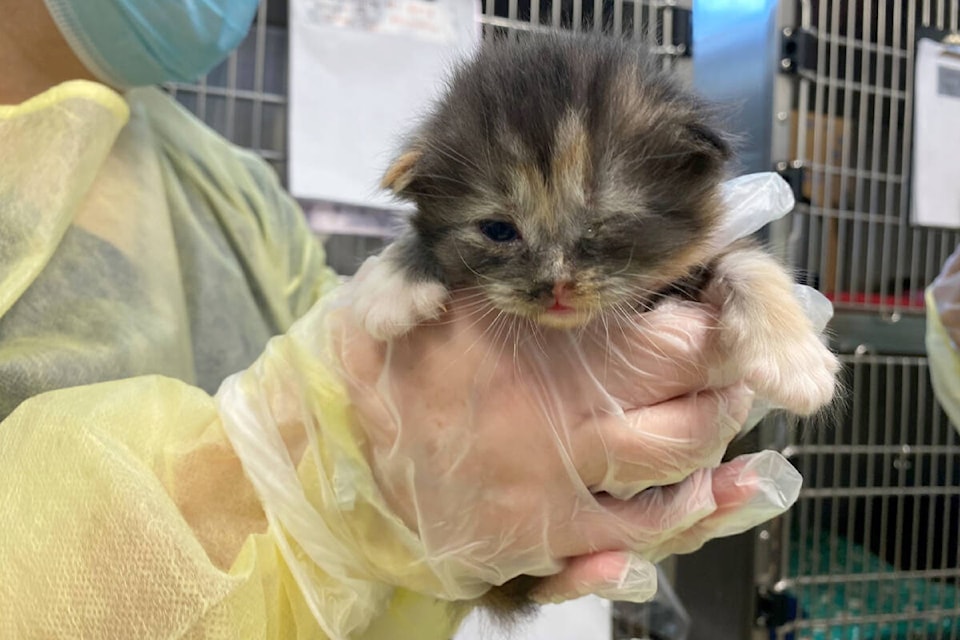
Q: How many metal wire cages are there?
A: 3